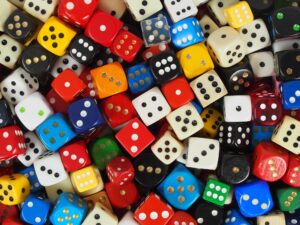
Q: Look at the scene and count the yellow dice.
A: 6